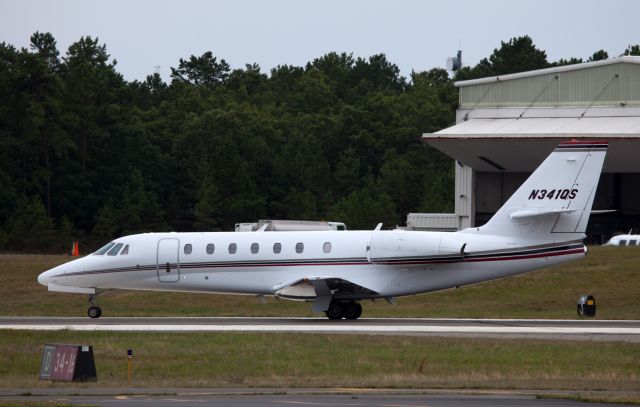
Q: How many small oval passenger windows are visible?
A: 7